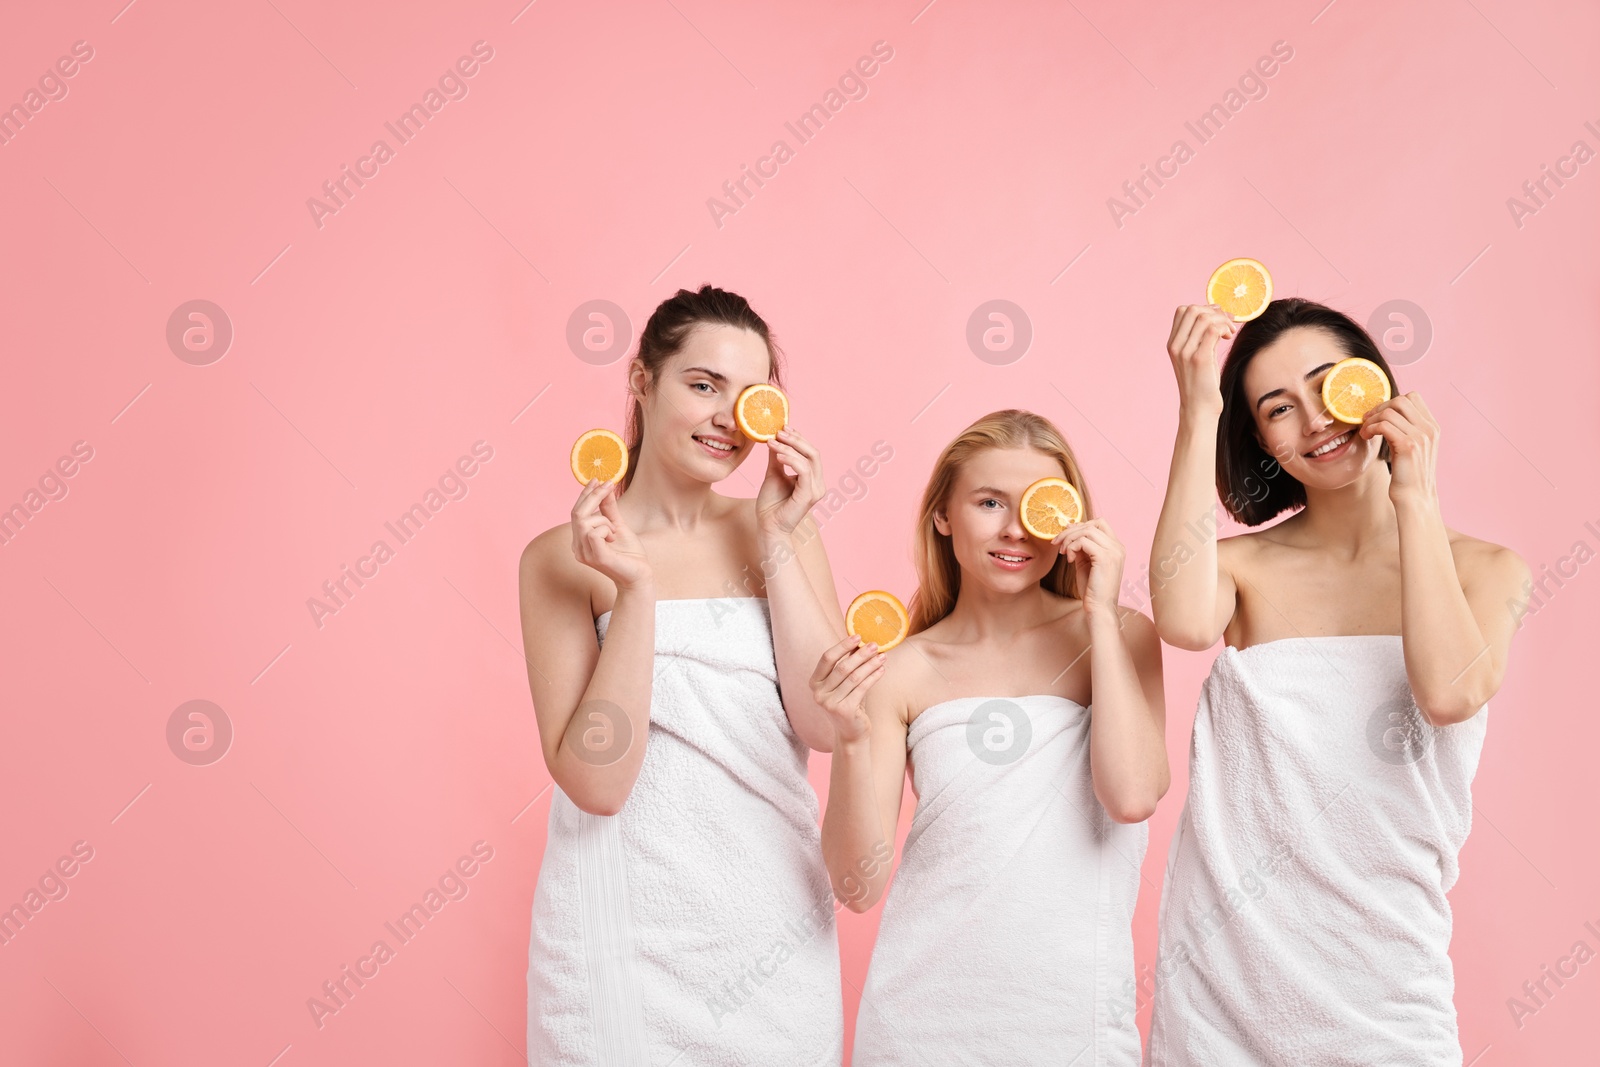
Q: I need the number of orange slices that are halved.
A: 0